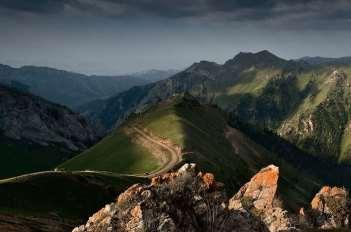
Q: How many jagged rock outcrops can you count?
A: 3